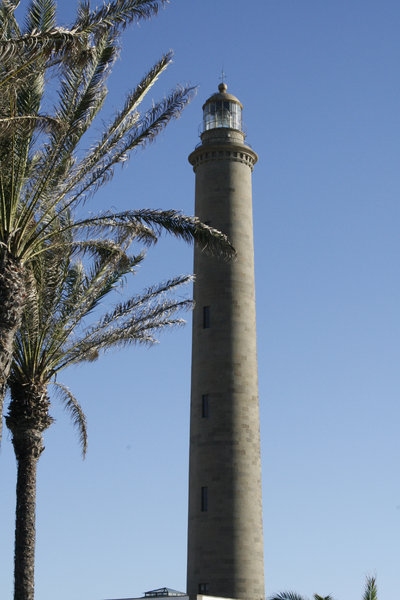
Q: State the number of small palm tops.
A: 3